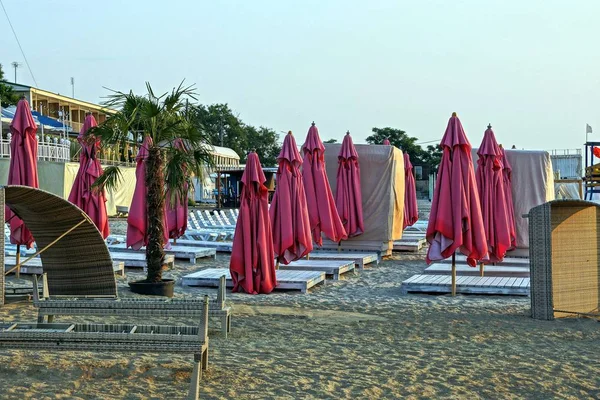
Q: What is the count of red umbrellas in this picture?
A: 12